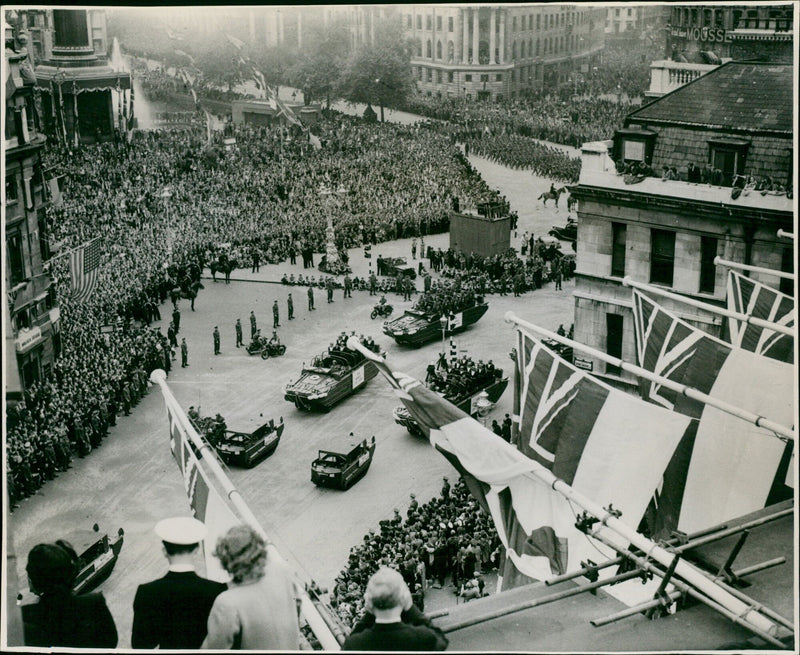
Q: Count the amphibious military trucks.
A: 6